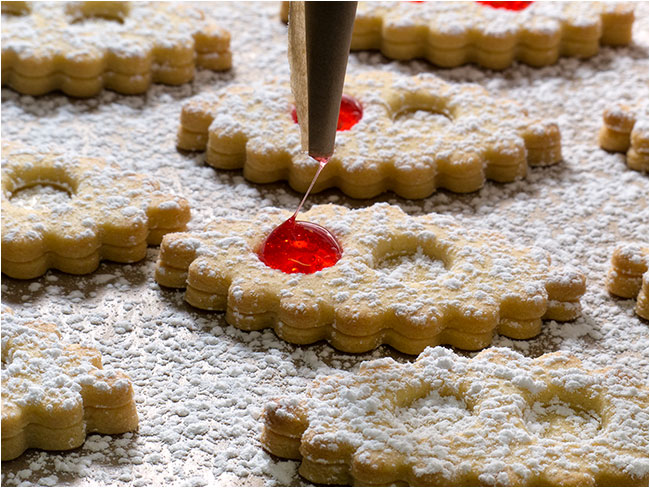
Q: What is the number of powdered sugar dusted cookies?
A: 9